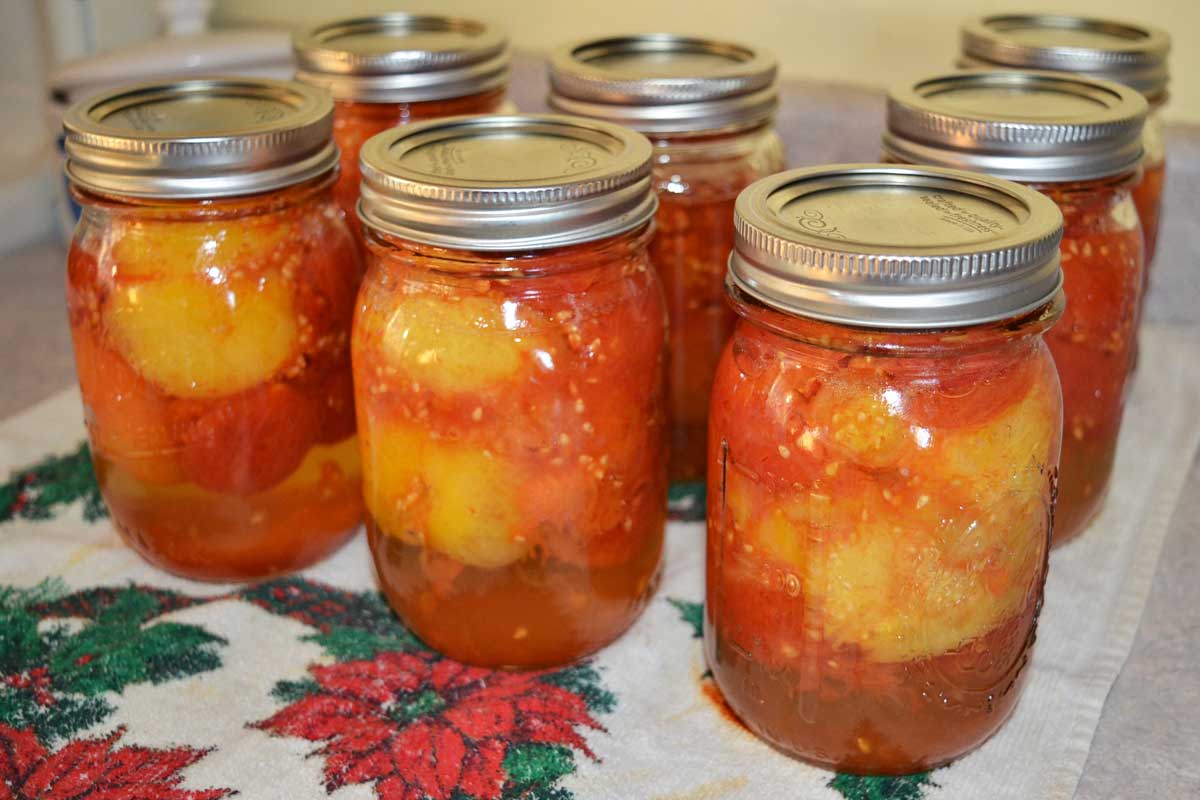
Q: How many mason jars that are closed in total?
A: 7